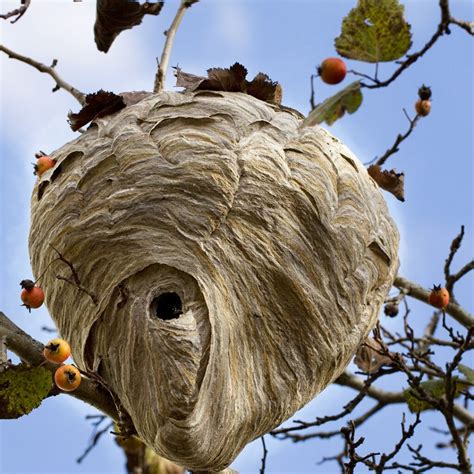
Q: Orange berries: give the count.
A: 7